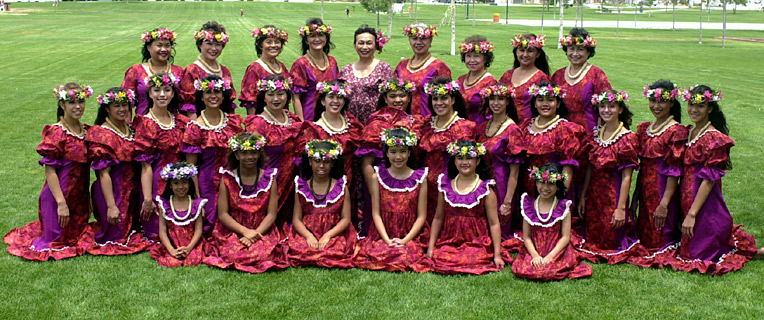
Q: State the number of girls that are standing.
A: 9